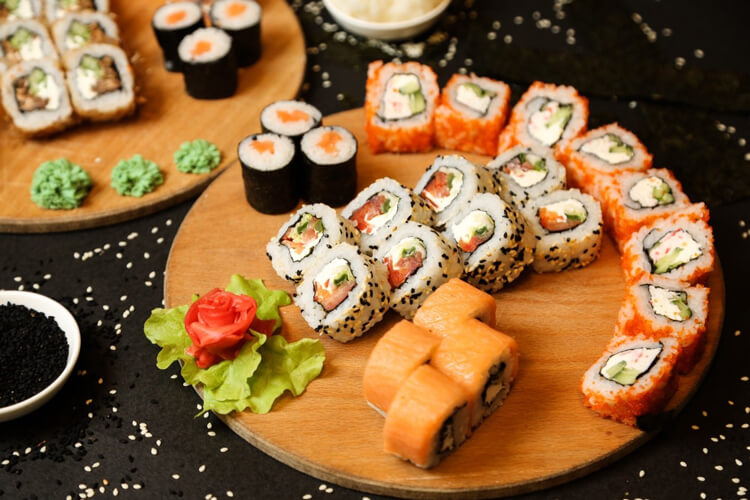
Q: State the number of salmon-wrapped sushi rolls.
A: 4